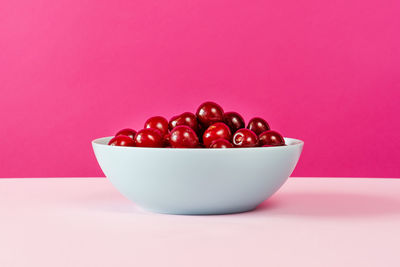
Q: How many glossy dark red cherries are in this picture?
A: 14